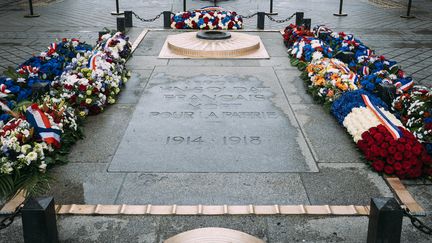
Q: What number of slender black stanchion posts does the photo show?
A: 6